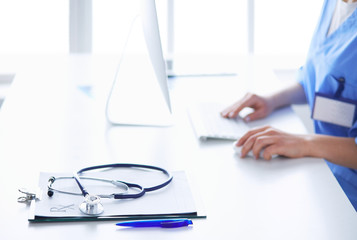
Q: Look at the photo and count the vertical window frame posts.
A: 3